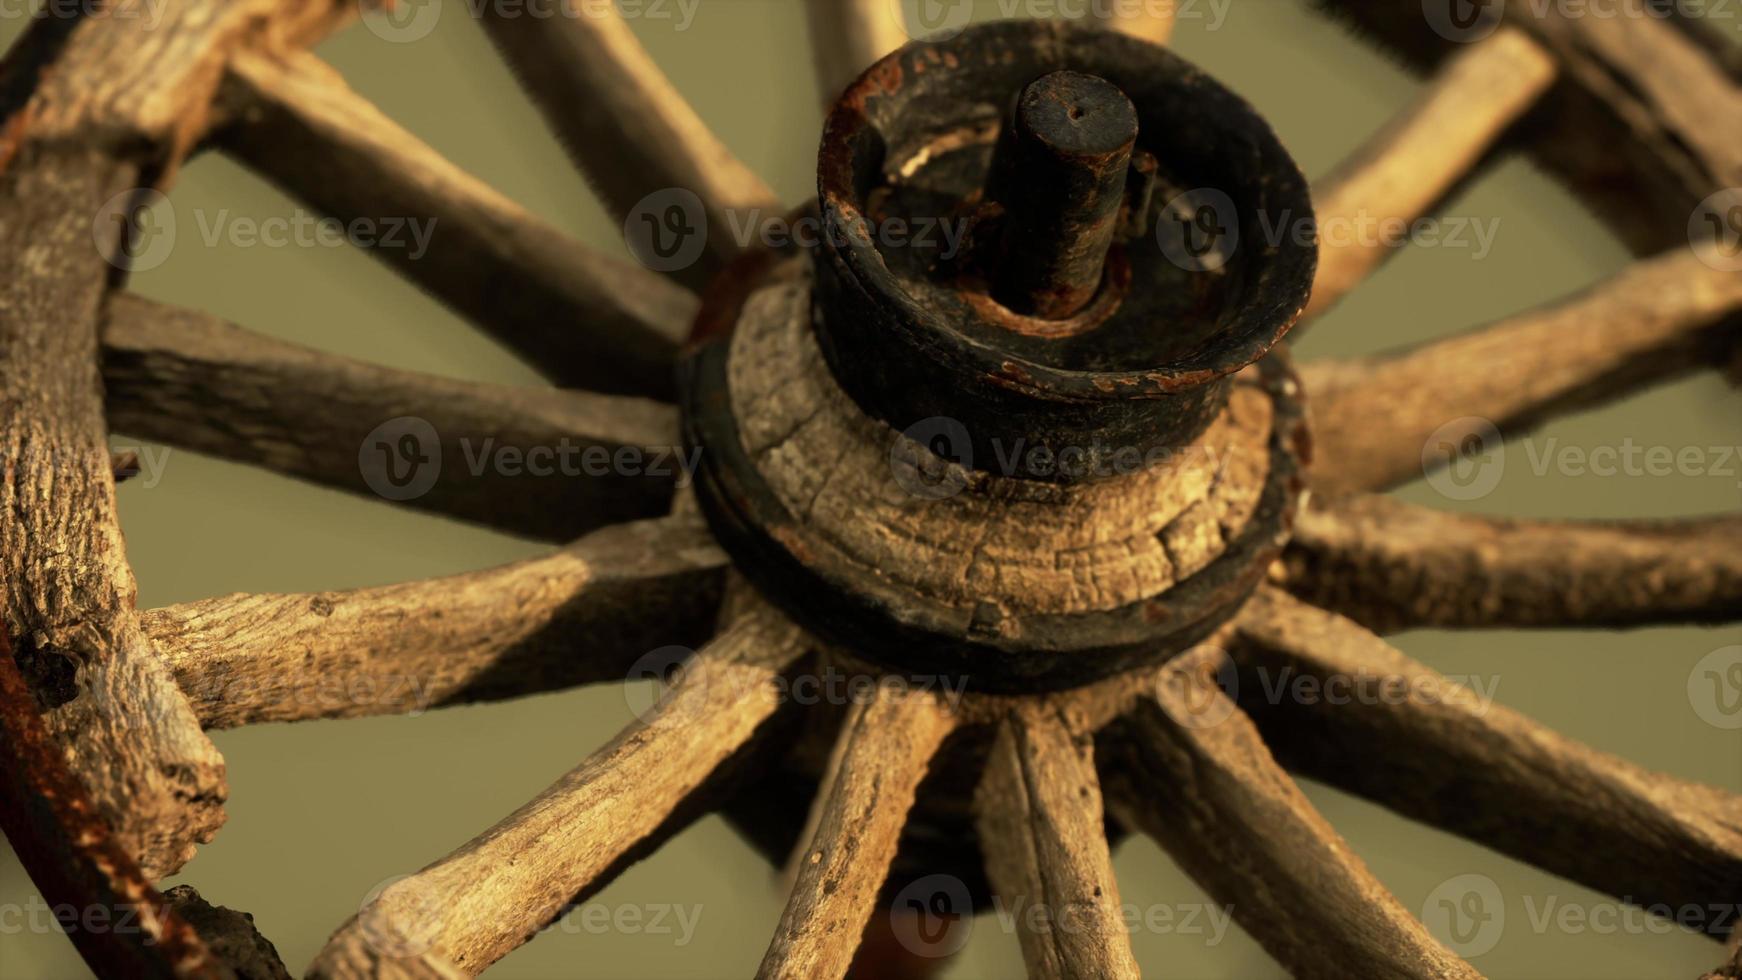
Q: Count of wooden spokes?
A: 14